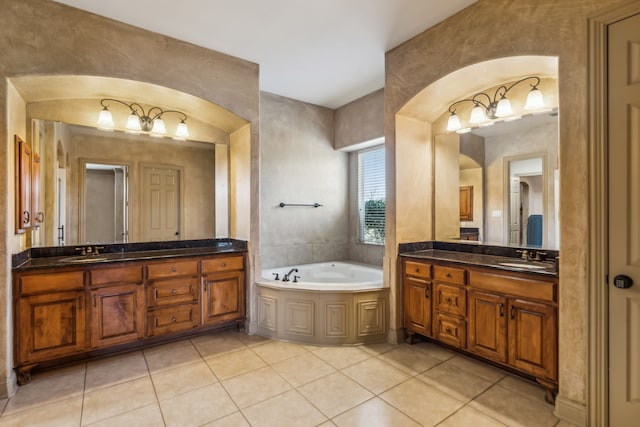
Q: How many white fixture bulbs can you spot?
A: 8